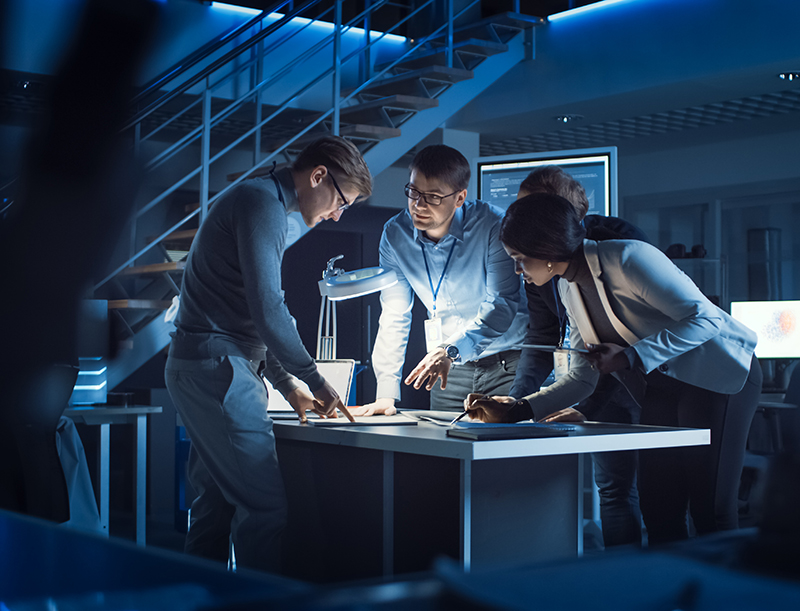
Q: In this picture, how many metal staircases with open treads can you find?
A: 1